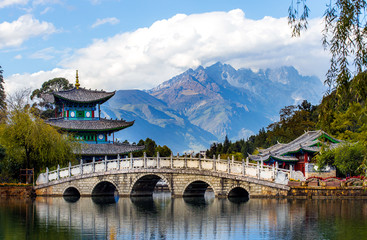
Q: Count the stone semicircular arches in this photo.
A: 5